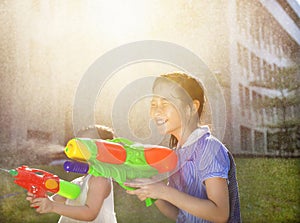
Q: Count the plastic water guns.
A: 2